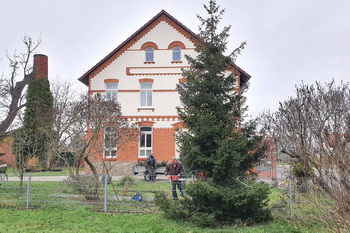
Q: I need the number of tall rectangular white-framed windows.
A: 4